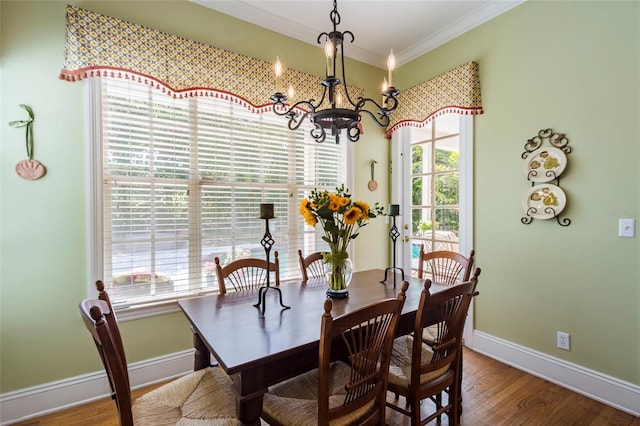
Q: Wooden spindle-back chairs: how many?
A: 6